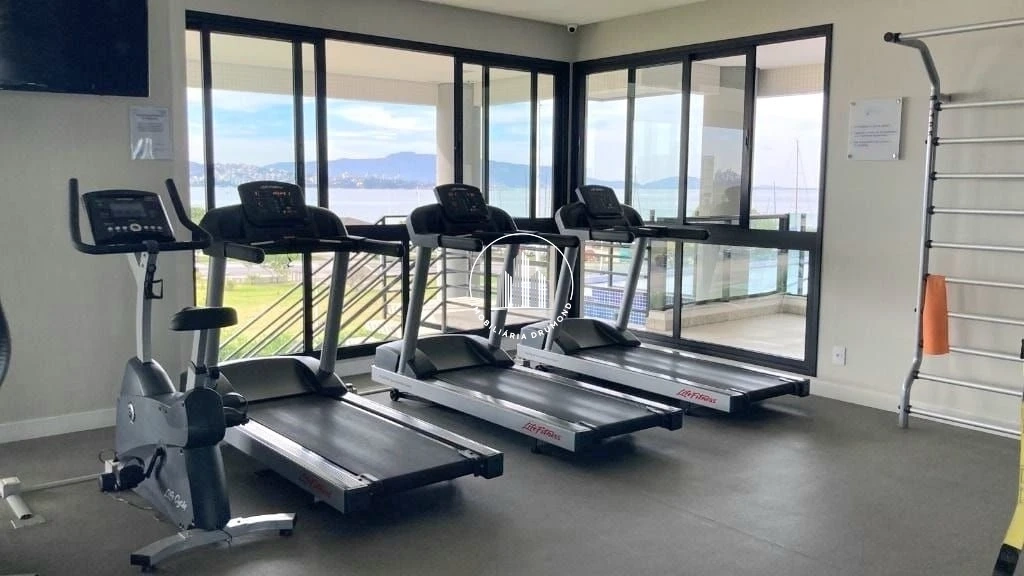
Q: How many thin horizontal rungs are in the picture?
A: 11